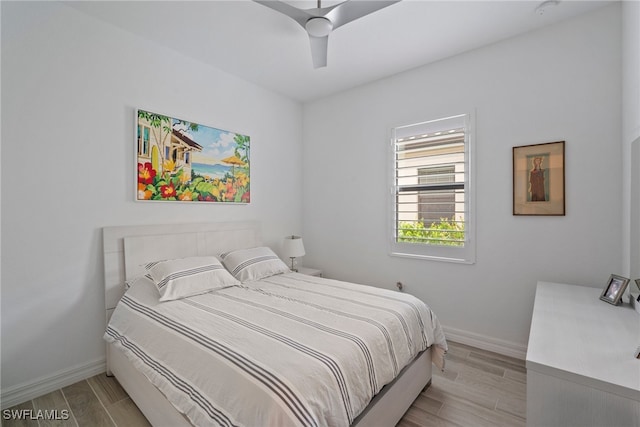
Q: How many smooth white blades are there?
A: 3